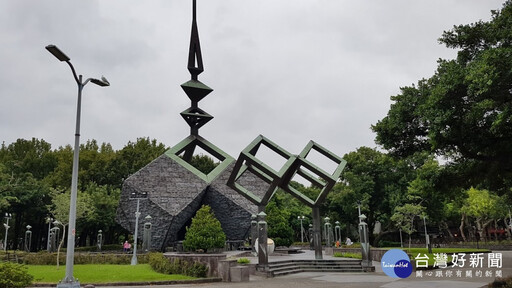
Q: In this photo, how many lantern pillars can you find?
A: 10